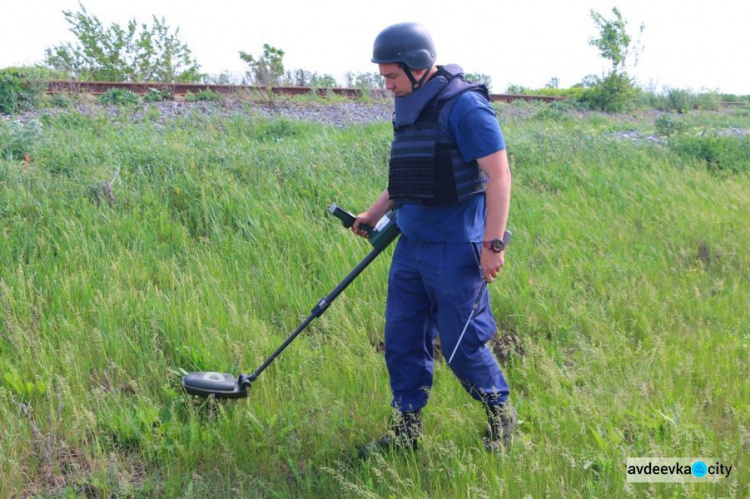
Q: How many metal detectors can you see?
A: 1